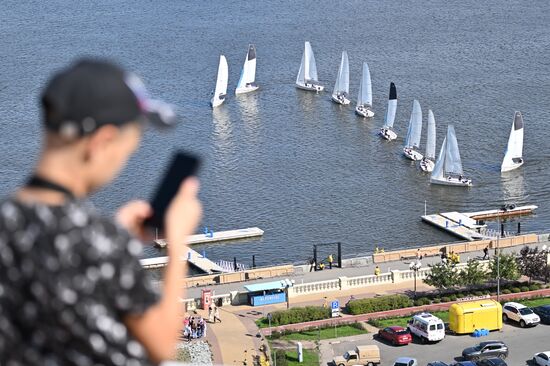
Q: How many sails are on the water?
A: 10